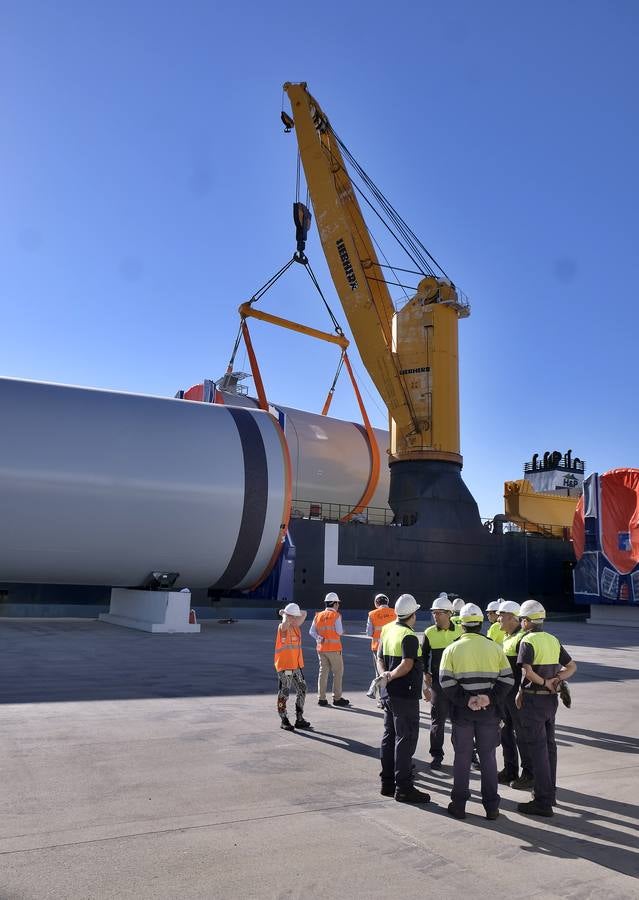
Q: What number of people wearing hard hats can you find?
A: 10